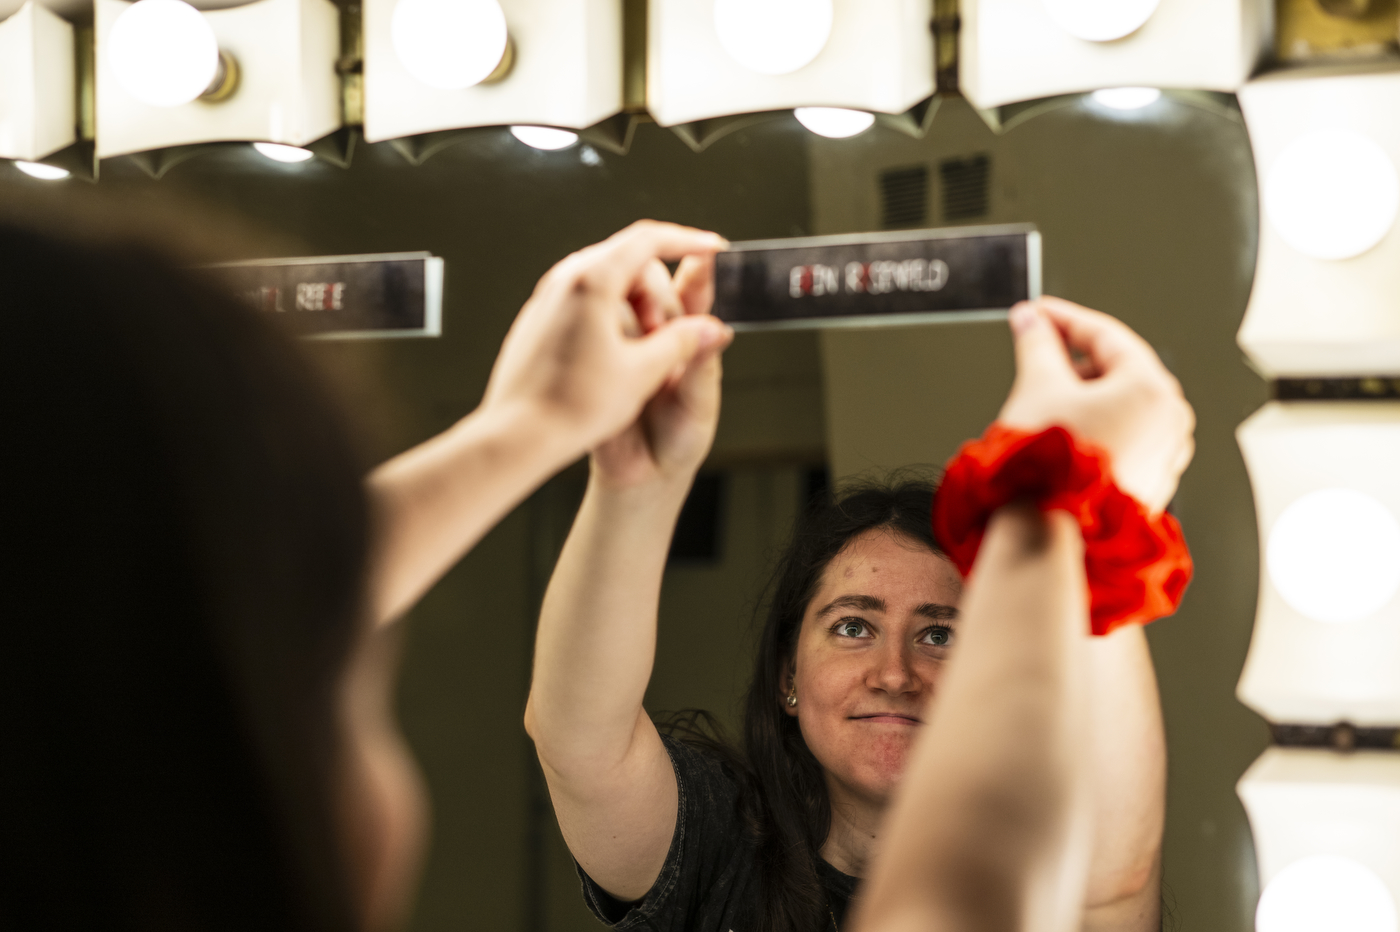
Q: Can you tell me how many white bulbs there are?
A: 7